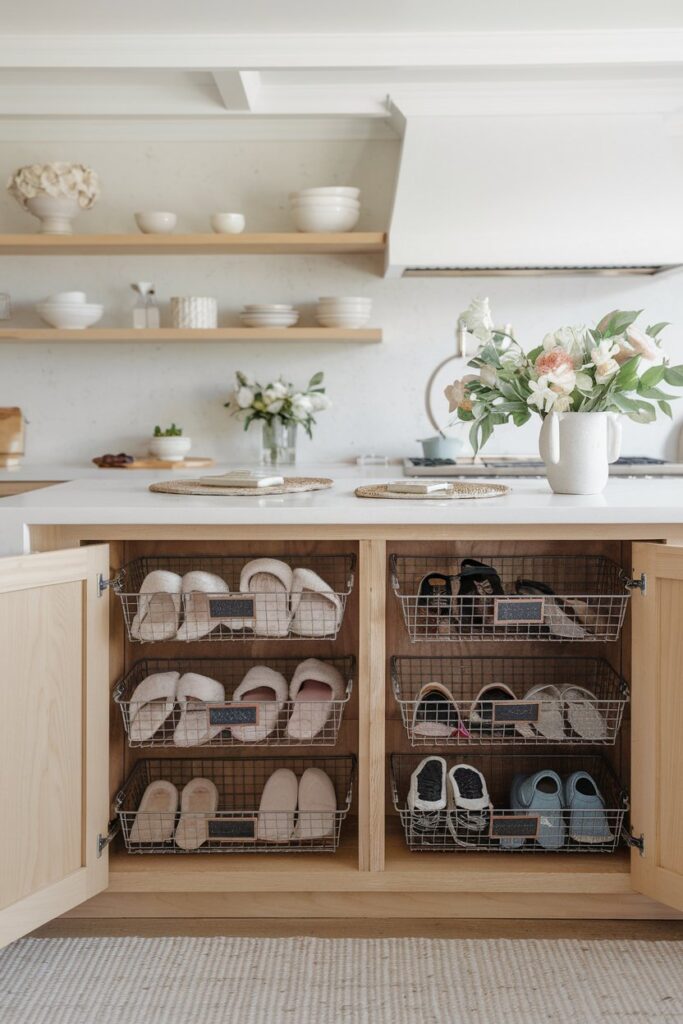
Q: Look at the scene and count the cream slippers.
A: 12